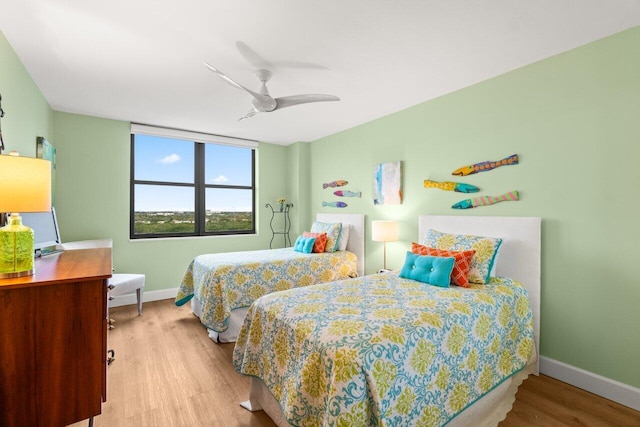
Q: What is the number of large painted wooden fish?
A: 3